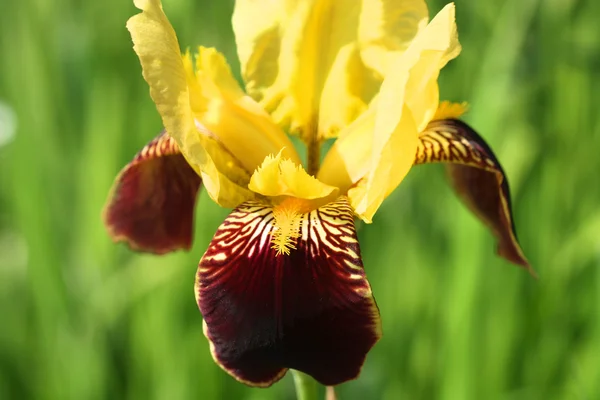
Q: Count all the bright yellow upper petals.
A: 3